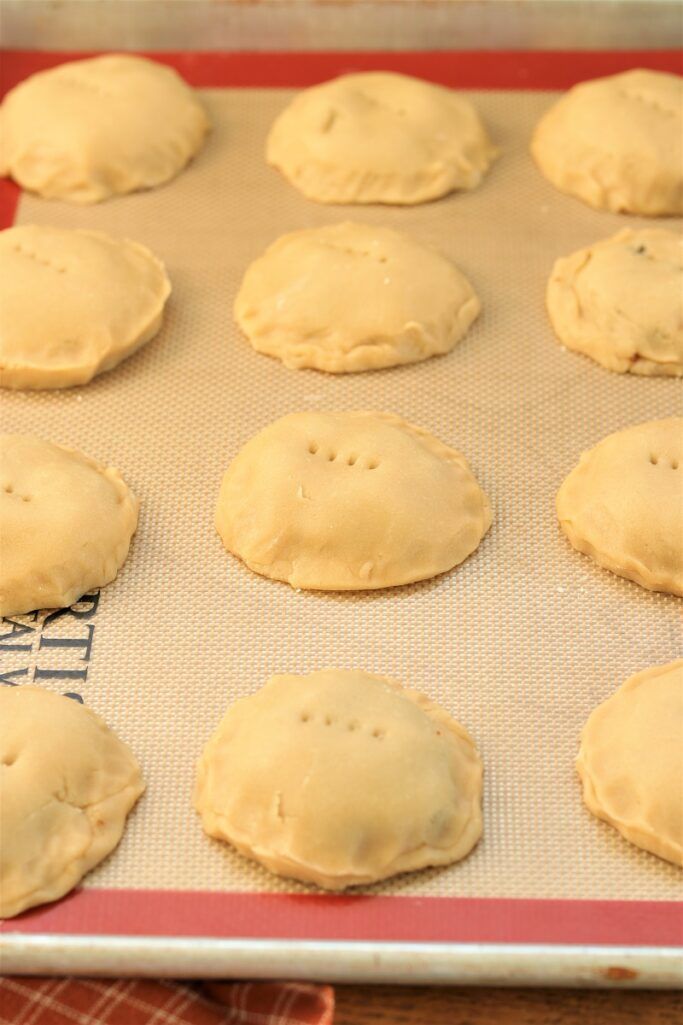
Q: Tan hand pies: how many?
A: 12